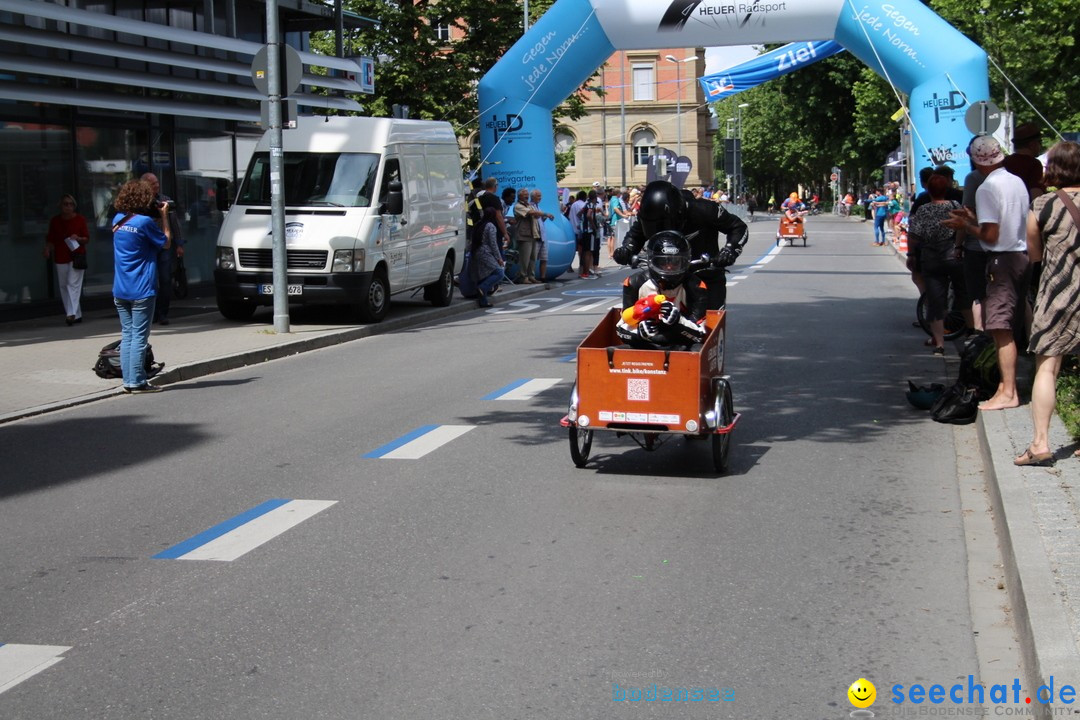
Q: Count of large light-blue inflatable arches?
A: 1